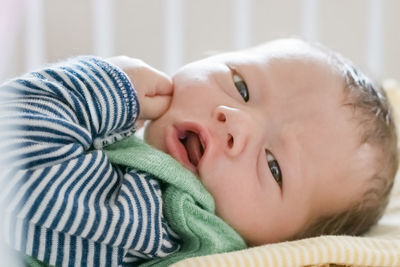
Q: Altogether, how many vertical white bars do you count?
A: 6